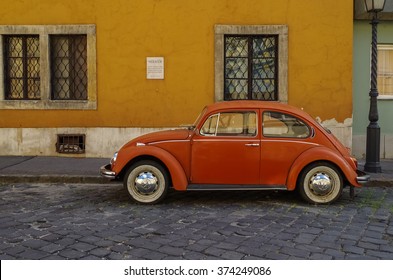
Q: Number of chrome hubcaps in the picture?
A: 2